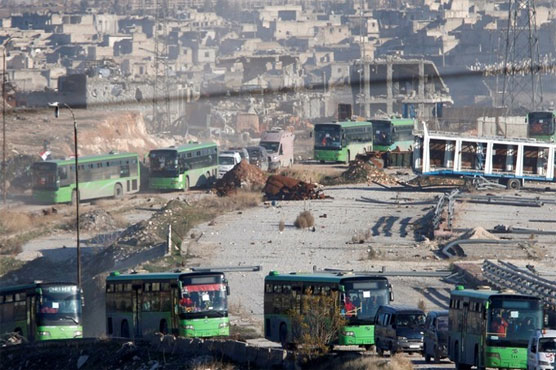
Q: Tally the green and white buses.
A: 9